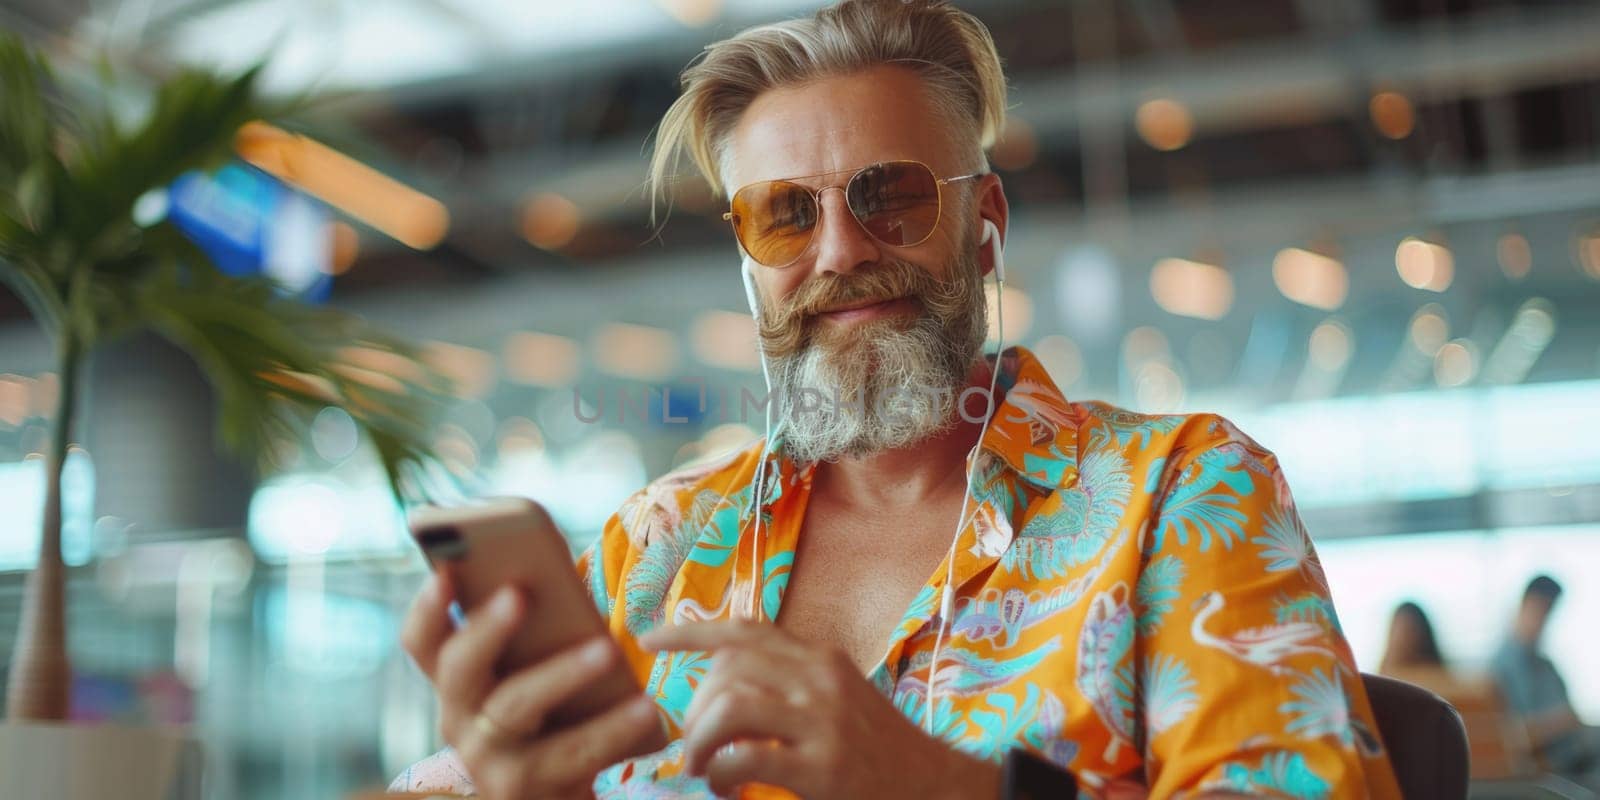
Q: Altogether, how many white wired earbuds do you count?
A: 2